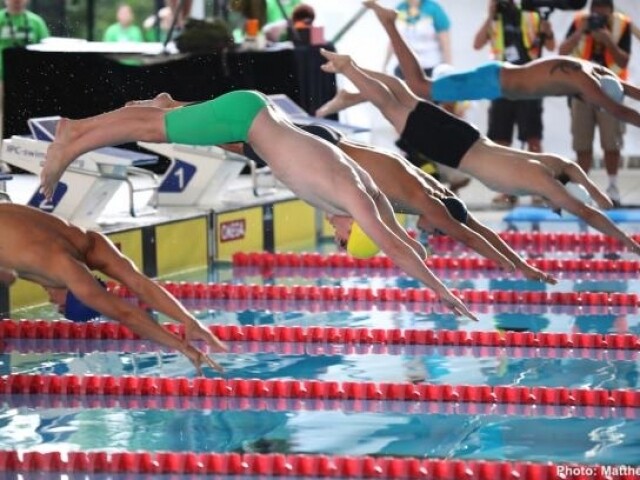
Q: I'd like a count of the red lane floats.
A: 6